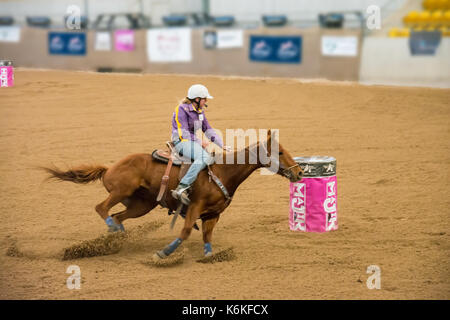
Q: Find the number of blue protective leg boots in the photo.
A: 4